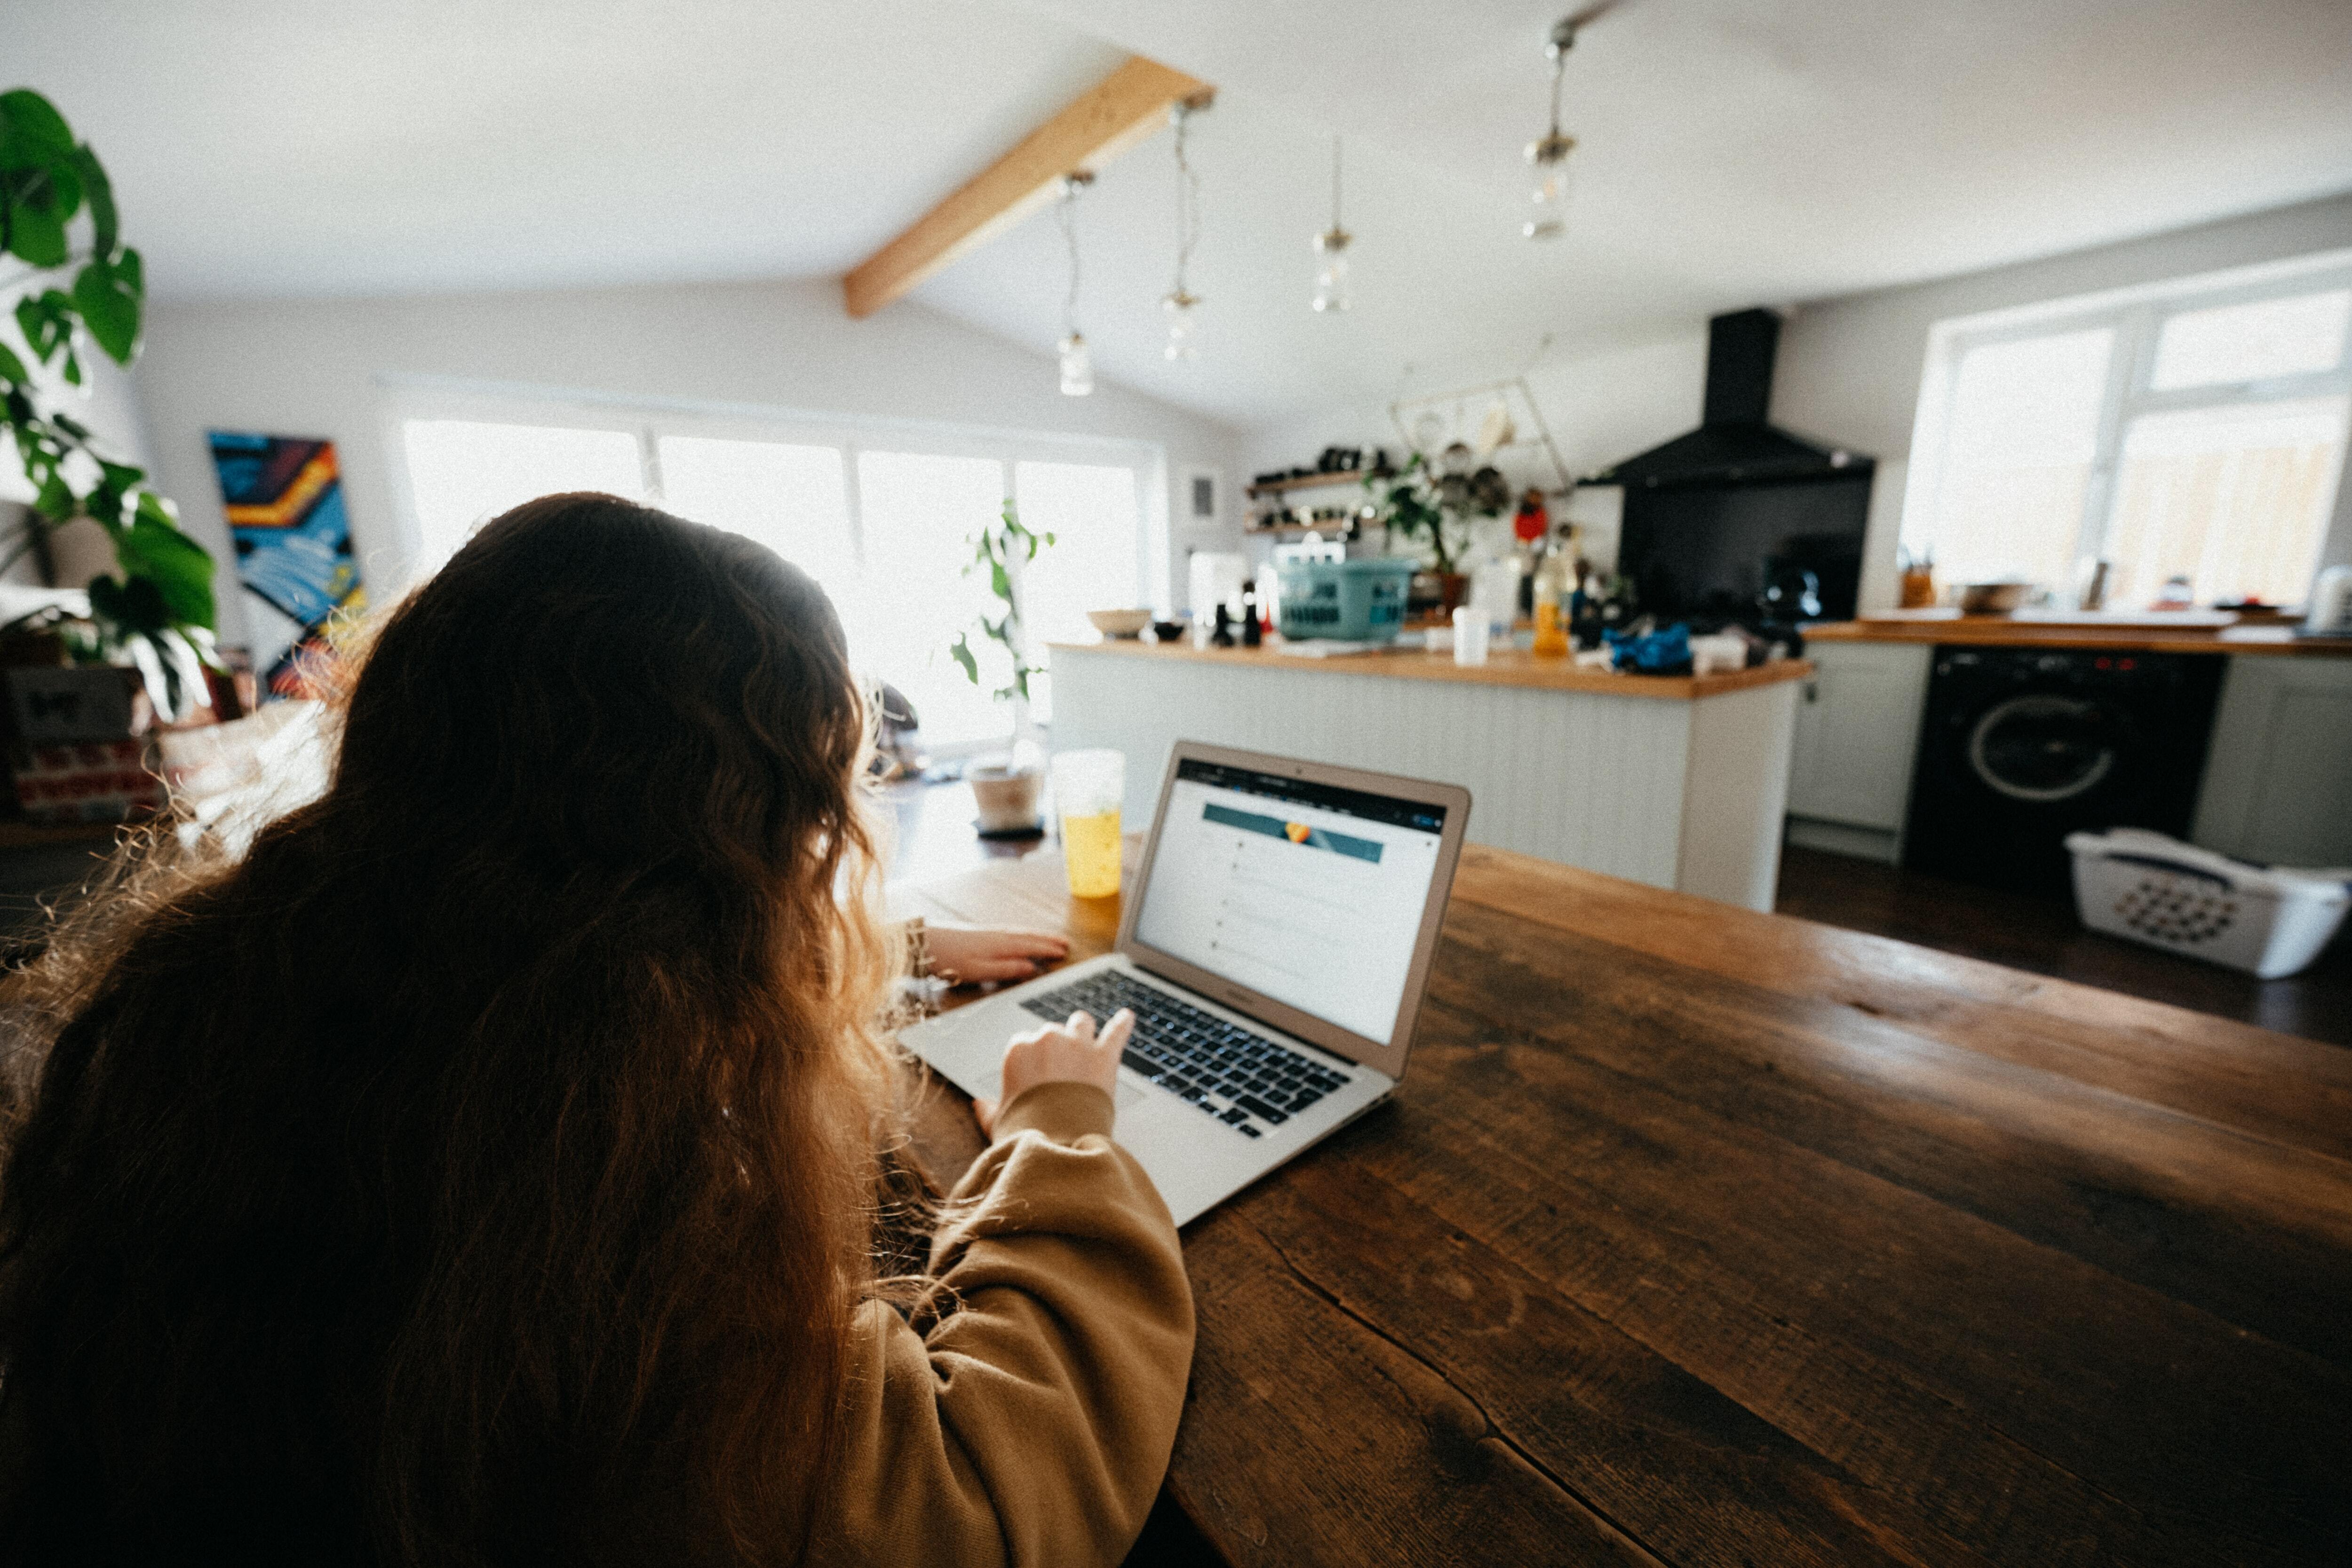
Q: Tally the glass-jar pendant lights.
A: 4